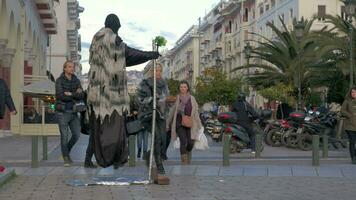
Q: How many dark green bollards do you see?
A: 7